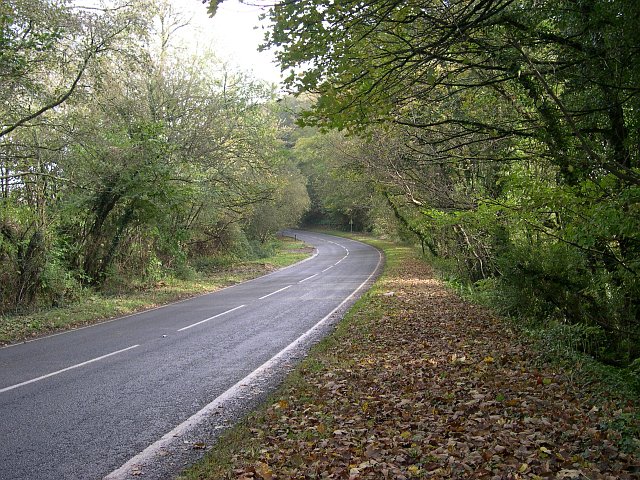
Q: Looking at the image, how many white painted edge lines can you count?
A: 2